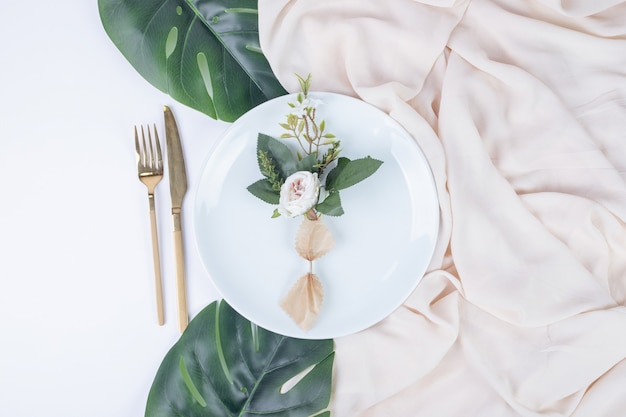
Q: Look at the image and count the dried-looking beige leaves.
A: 2